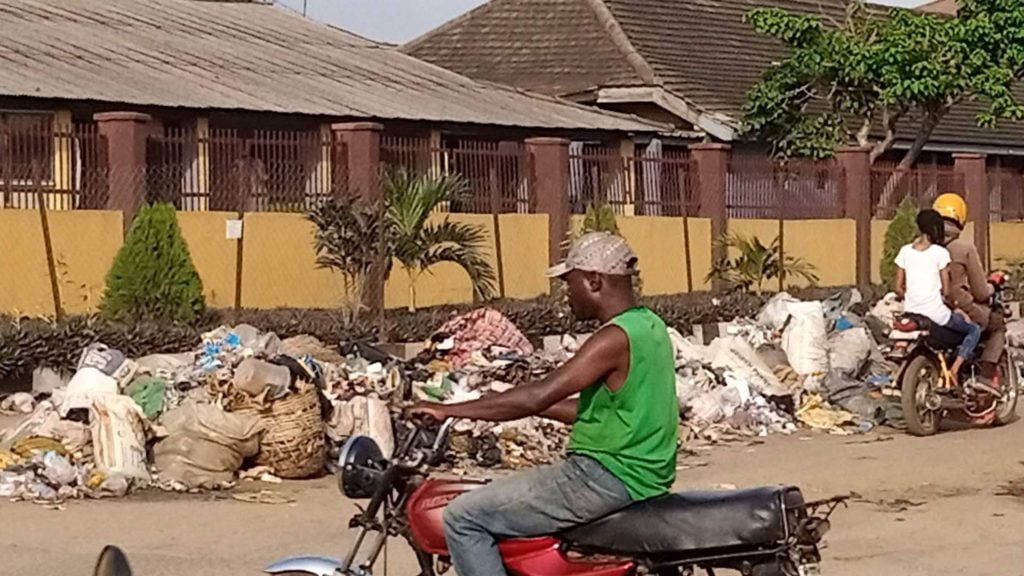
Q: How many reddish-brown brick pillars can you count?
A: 6